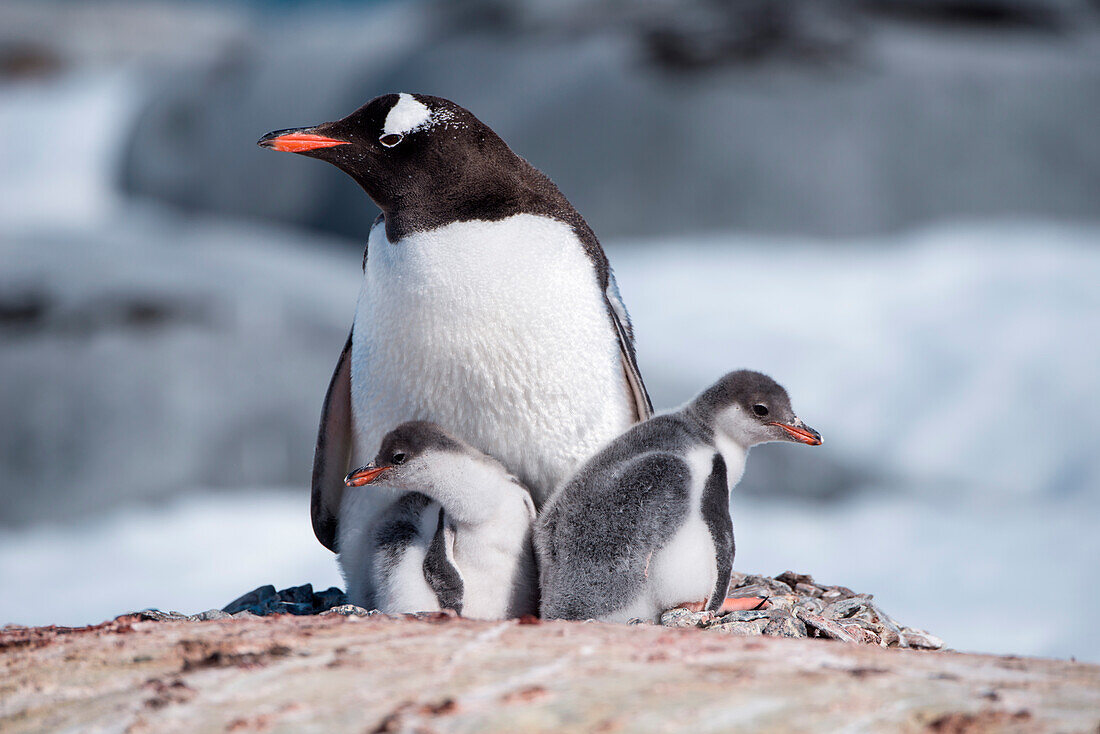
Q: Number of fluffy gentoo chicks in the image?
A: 2